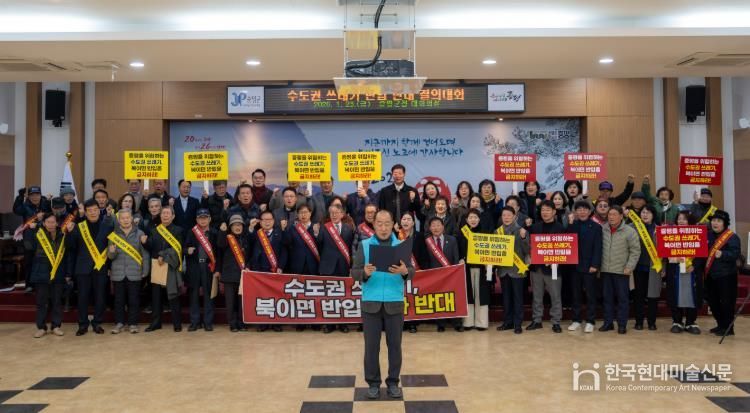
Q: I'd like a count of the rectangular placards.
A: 10